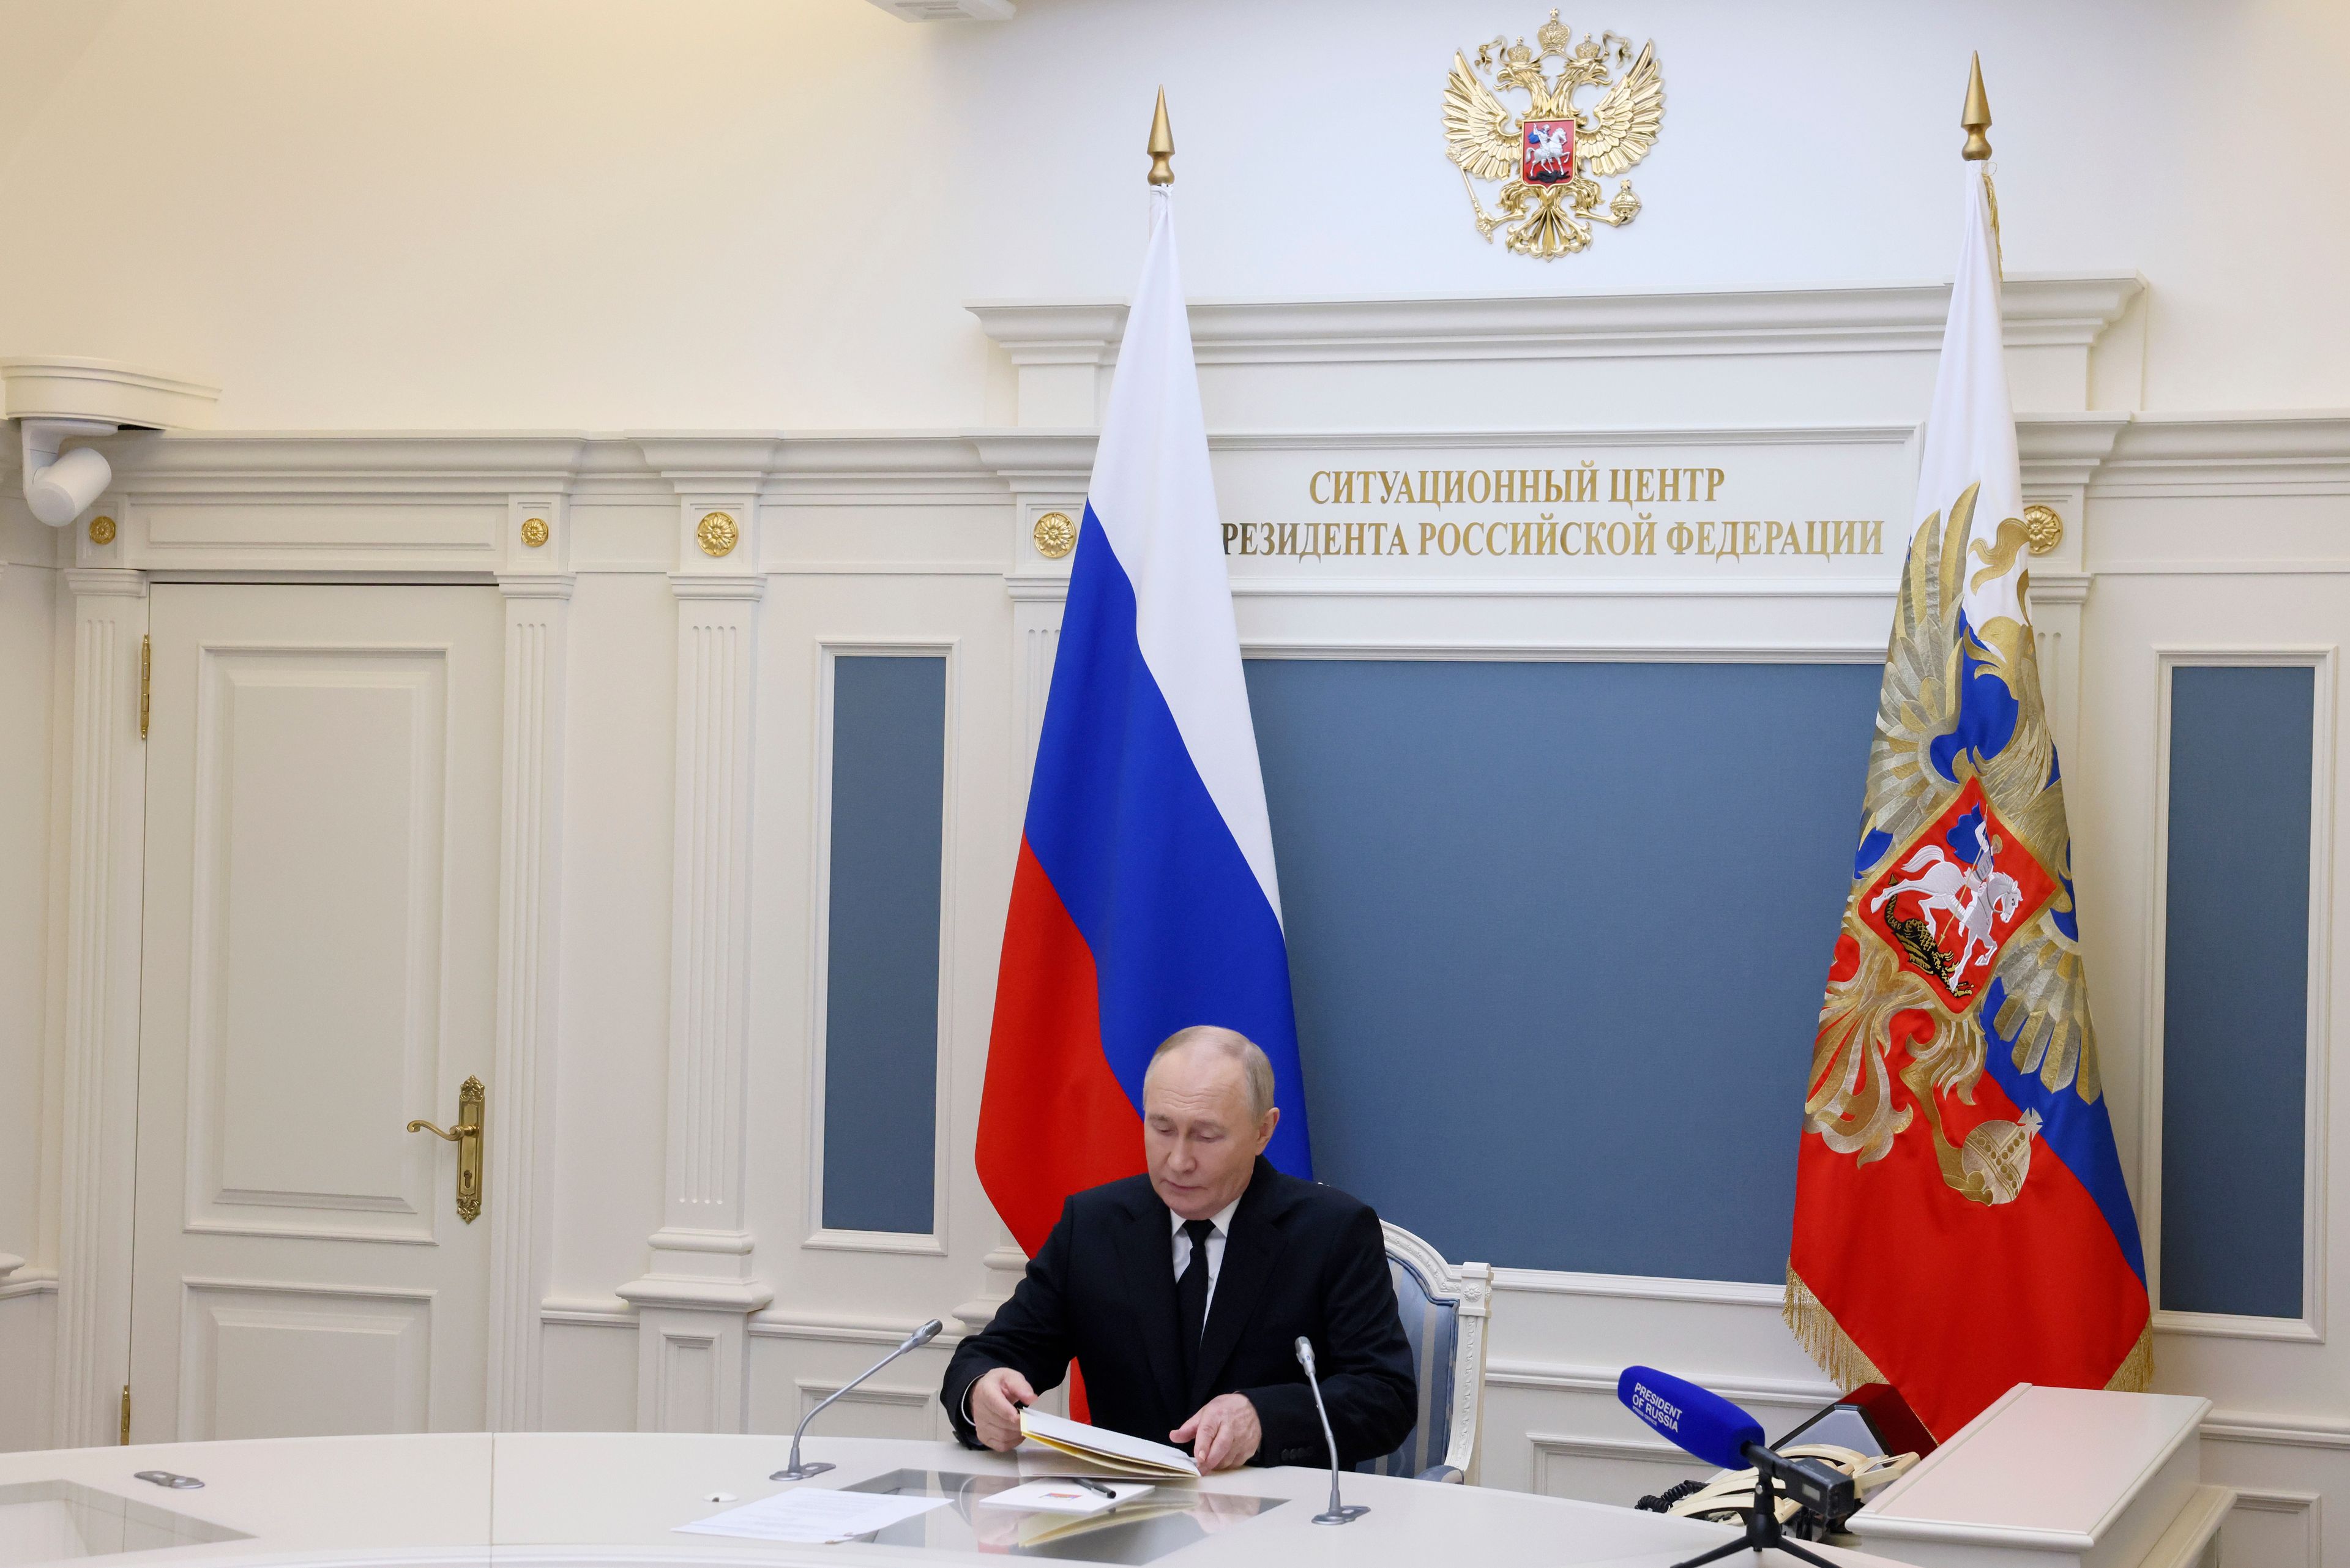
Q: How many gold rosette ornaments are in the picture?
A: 5